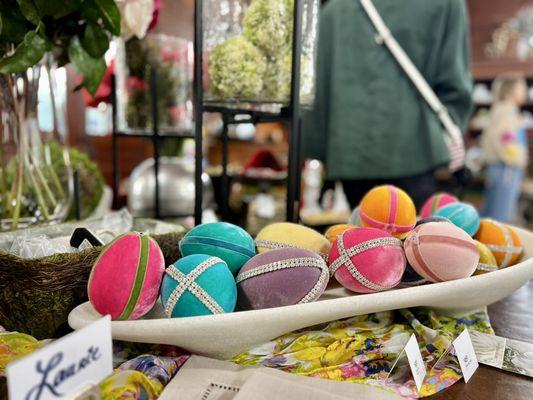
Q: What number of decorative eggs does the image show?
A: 15